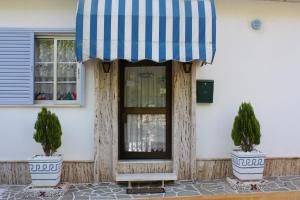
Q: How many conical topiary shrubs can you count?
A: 2